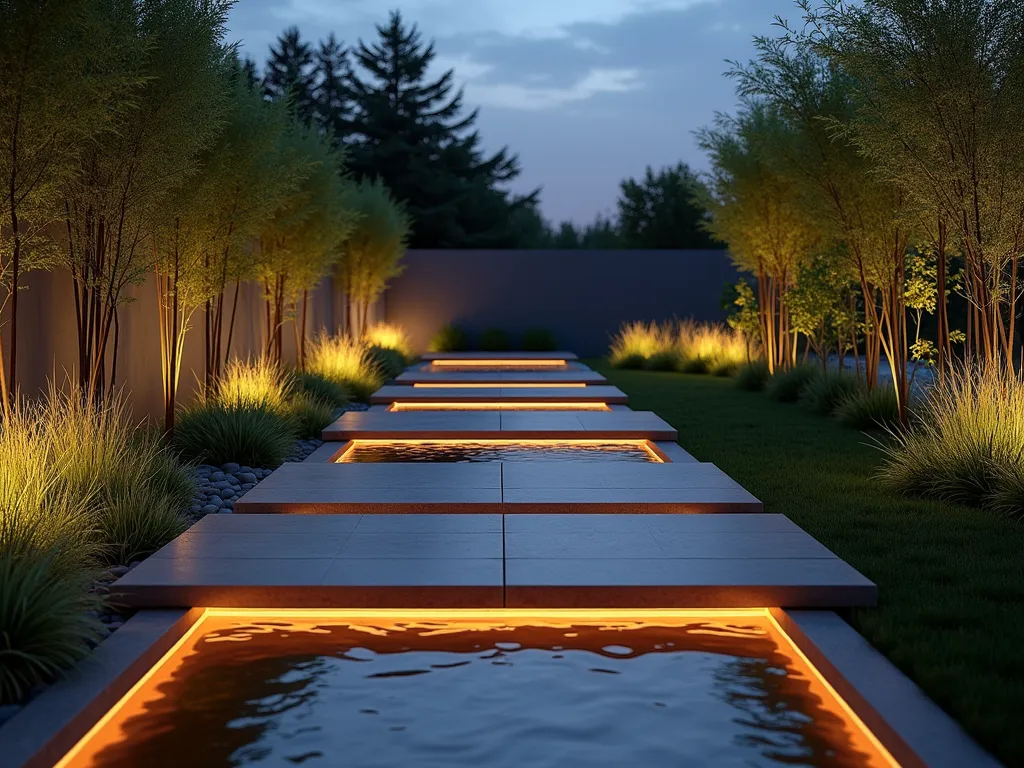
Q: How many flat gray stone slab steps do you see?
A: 6